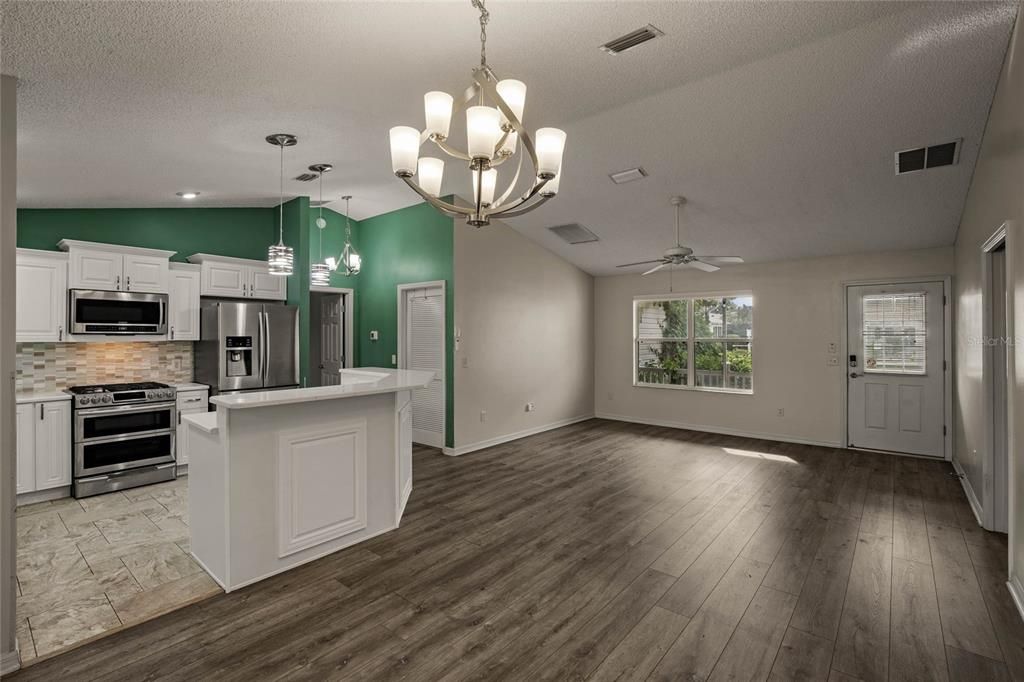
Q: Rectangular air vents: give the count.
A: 5